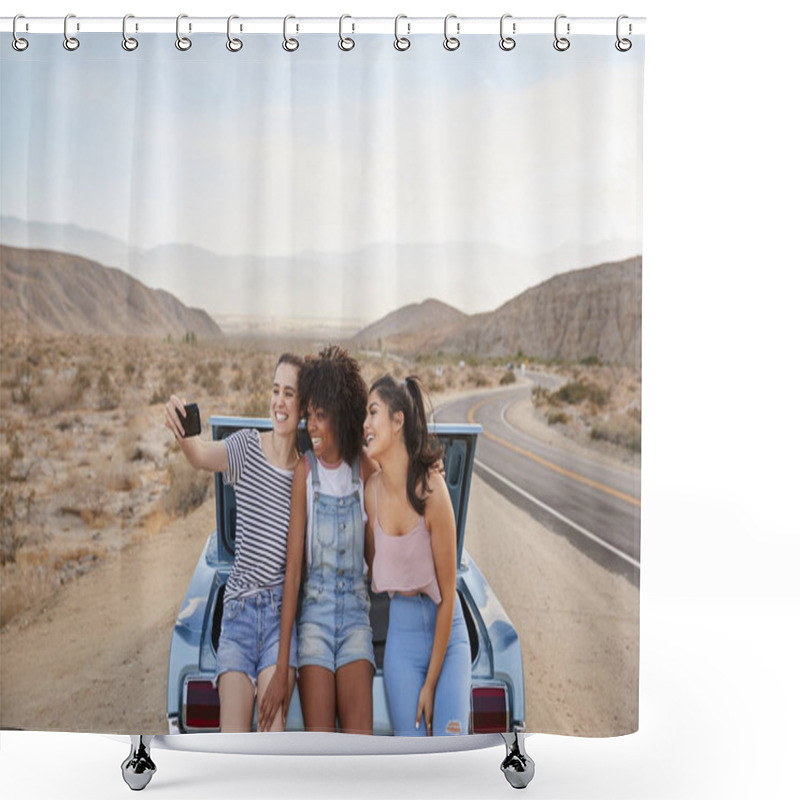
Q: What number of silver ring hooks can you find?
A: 12